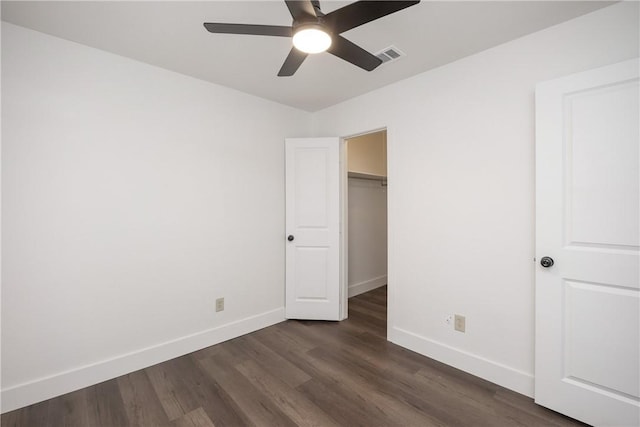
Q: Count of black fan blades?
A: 5